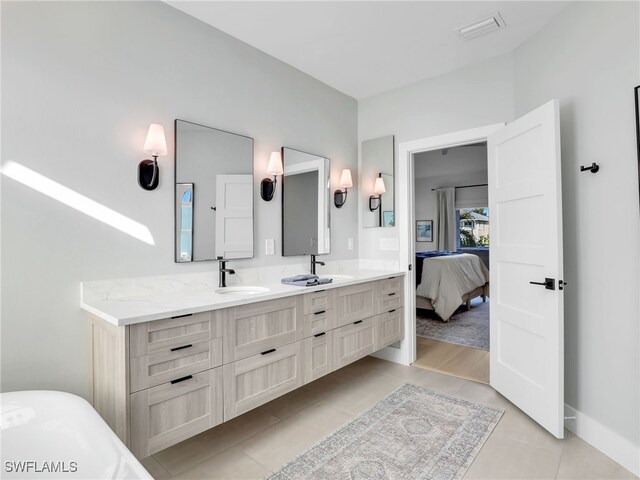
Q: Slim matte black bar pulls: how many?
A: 11